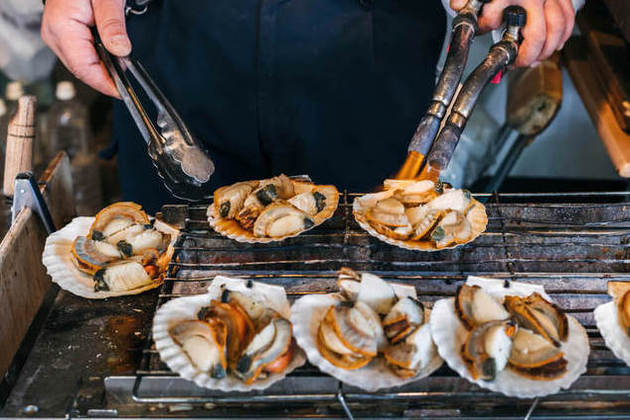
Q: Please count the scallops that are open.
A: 7